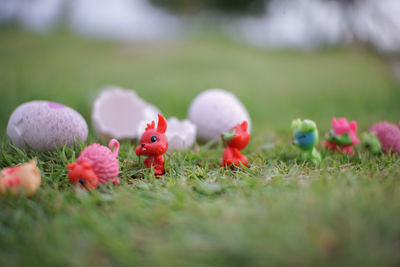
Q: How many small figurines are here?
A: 7